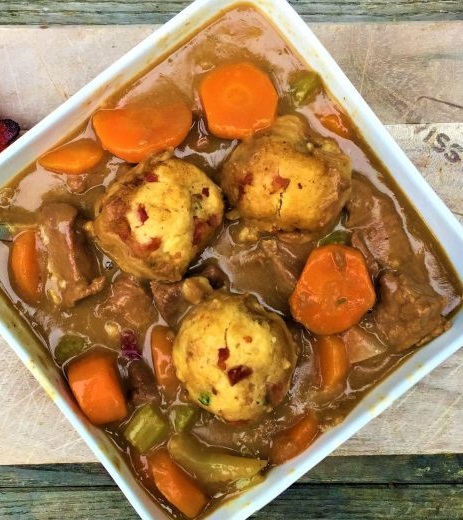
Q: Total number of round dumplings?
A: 3